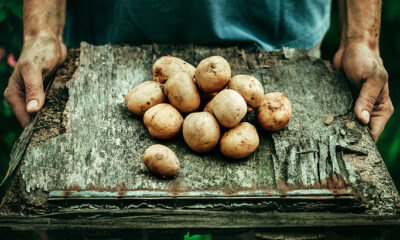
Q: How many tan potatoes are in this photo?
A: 11